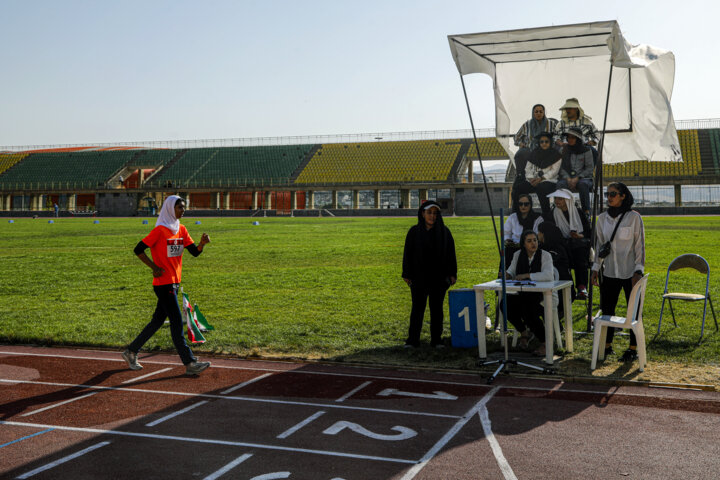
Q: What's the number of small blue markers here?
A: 6